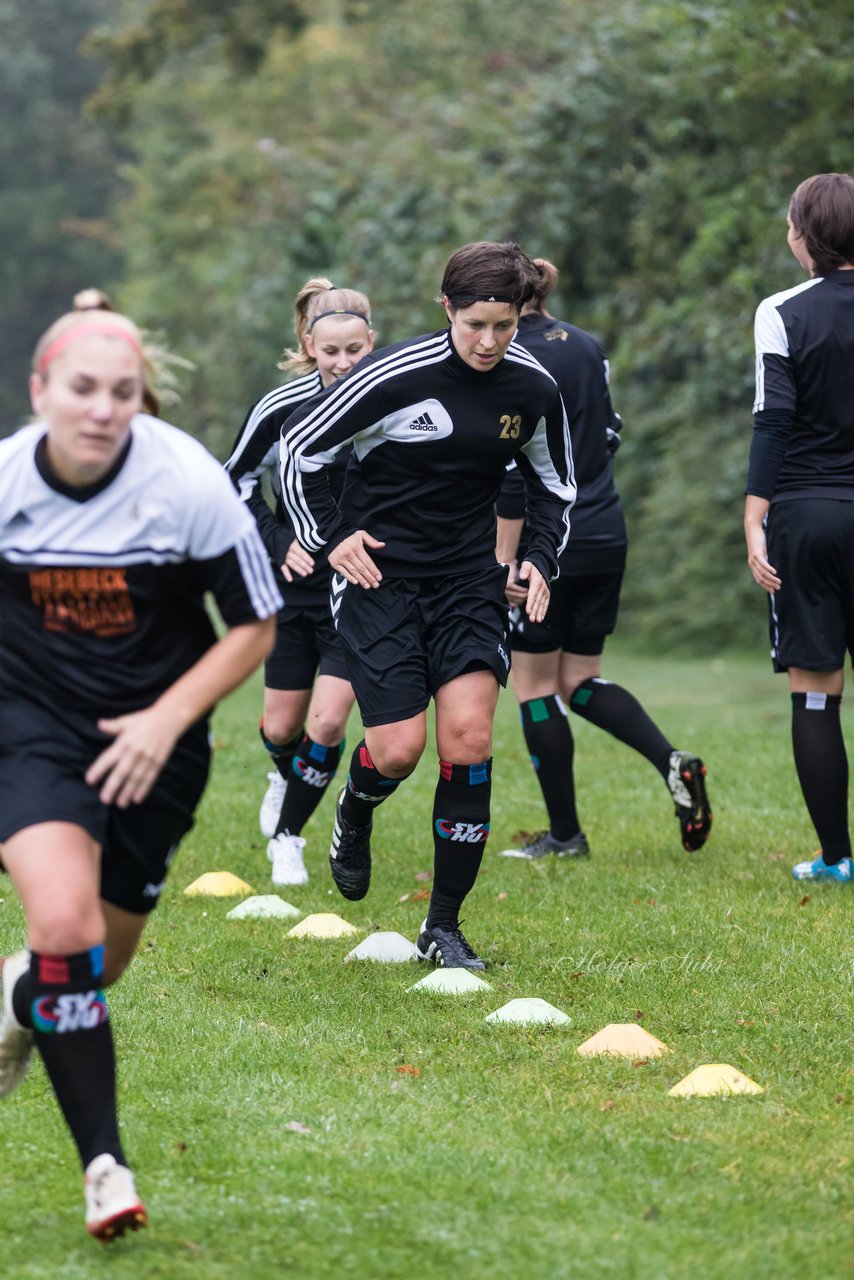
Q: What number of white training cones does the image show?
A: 4